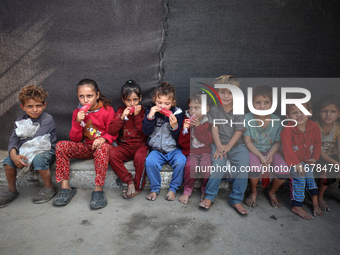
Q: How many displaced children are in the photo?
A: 9